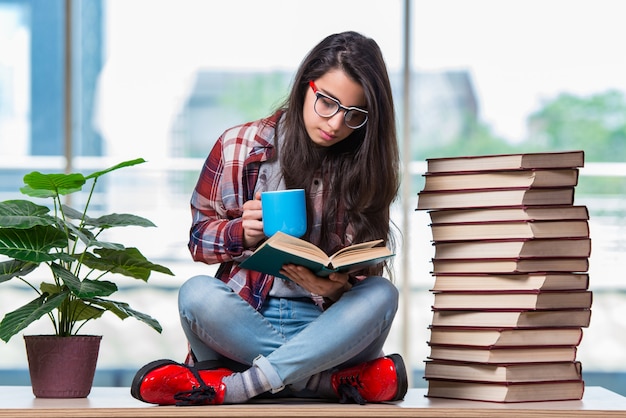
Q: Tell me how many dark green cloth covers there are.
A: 1